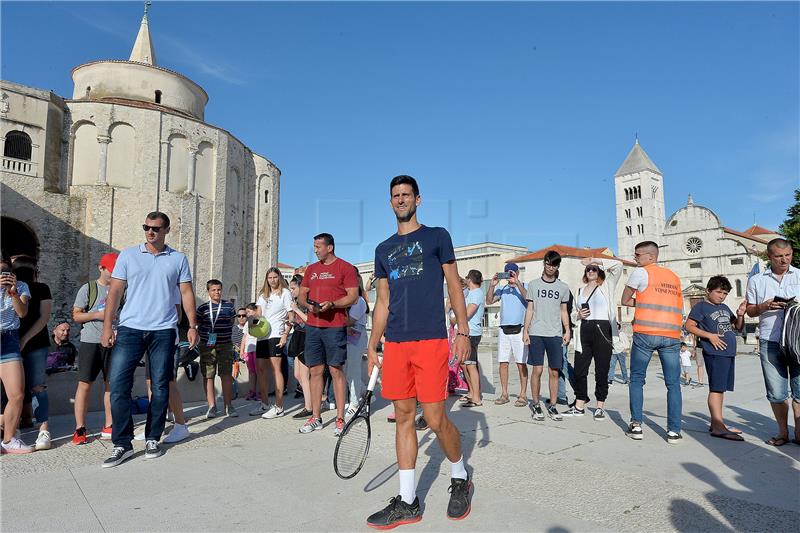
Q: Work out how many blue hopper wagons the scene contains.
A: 0